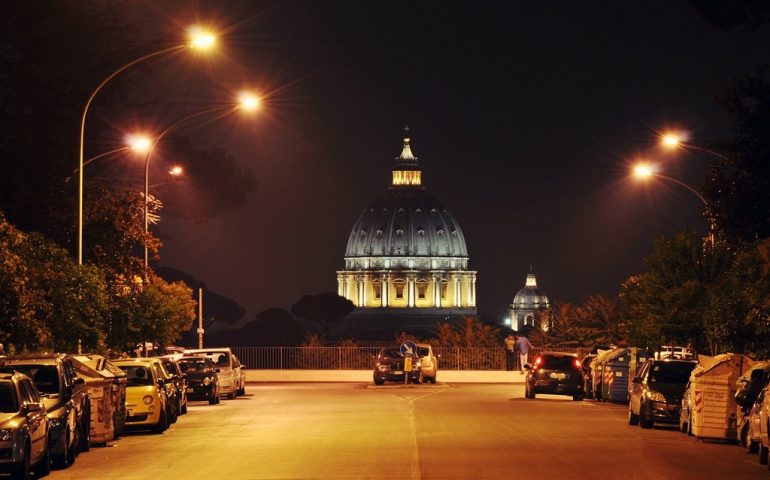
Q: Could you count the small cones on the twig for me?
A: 0